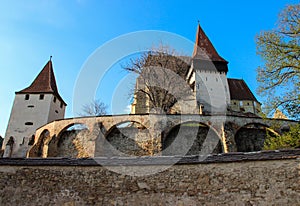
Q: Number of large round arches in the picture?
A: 4